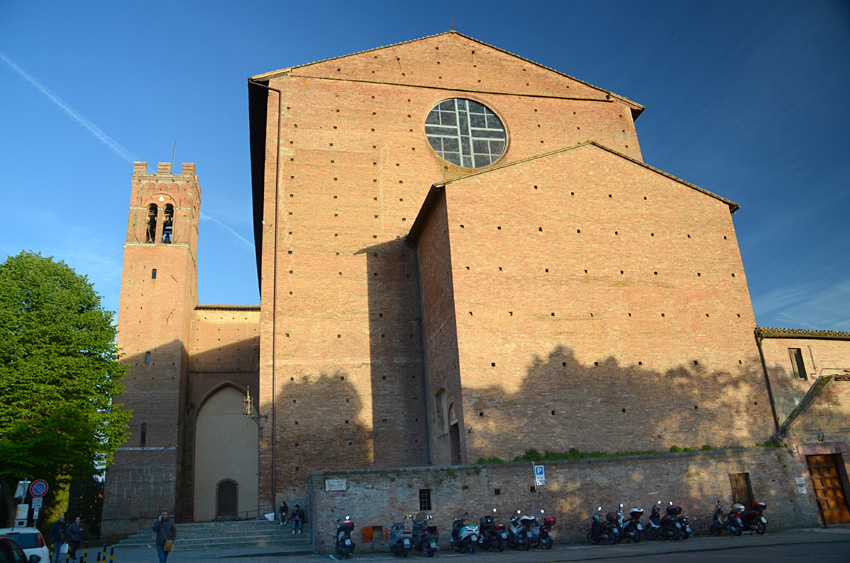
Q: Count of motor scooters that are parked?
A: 13